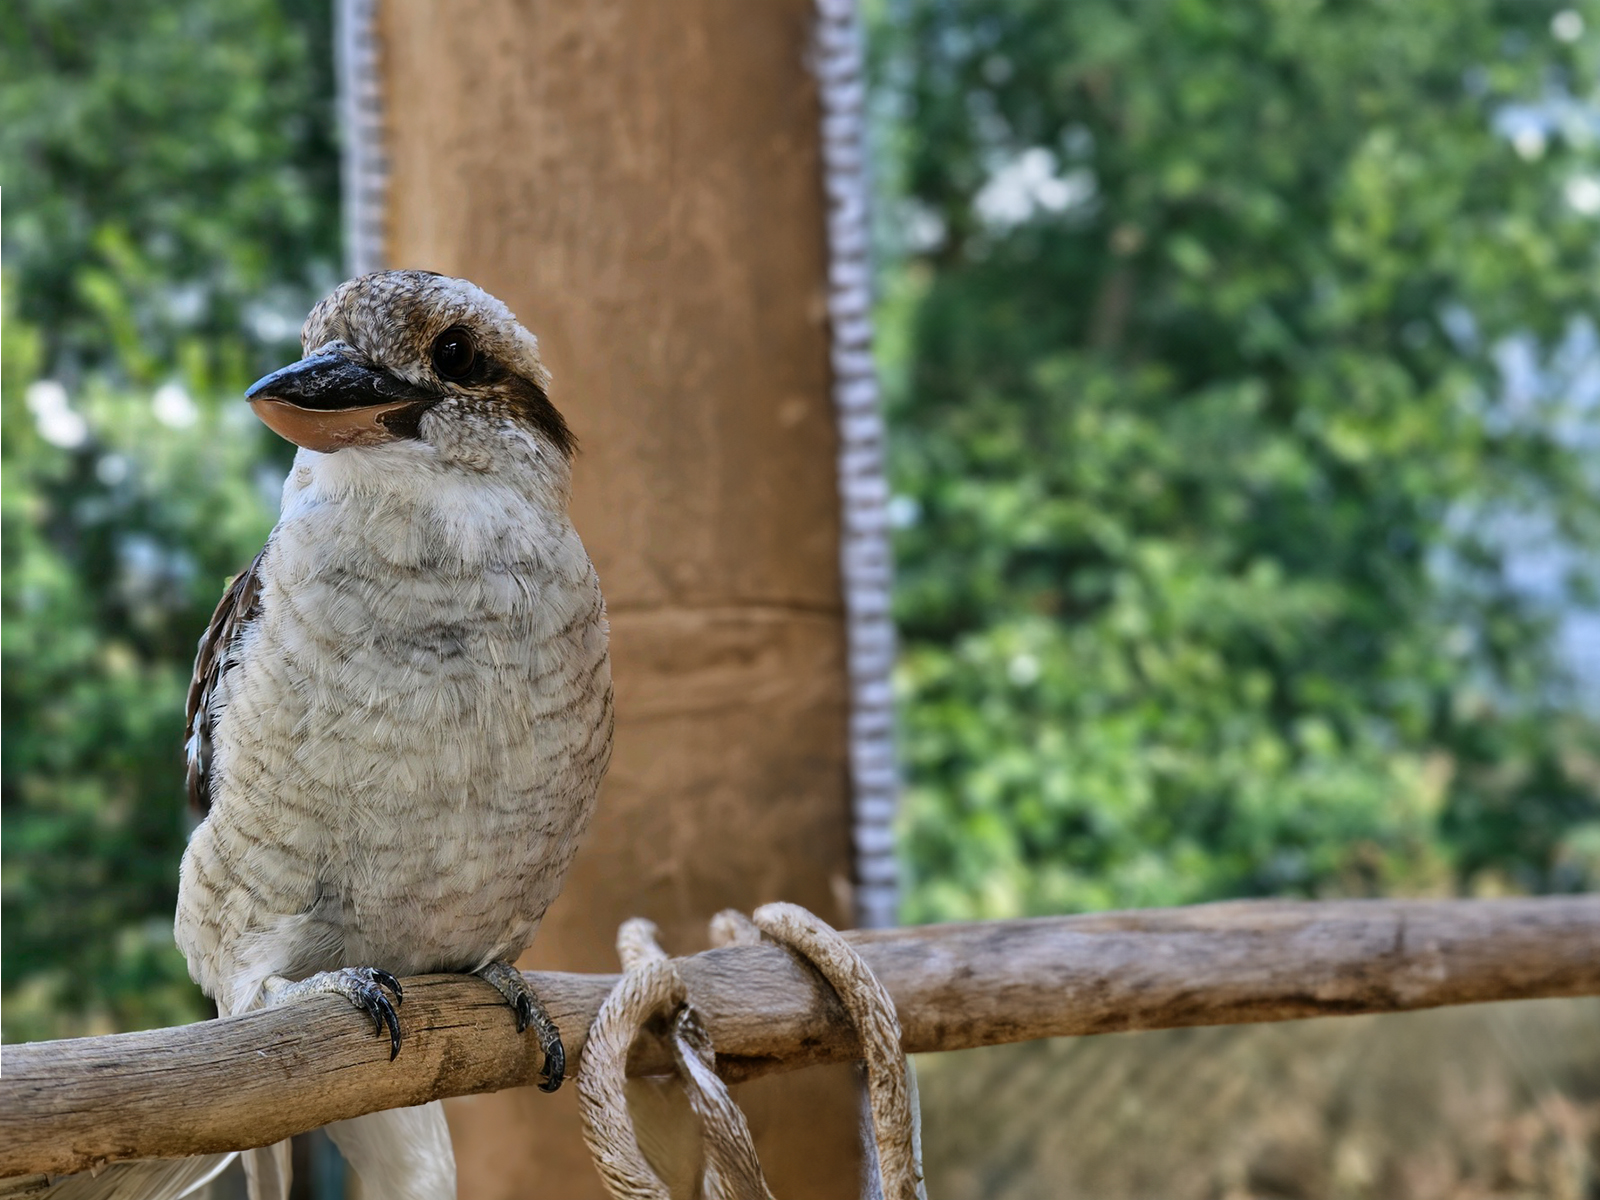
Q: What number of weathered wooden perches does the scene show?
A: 1